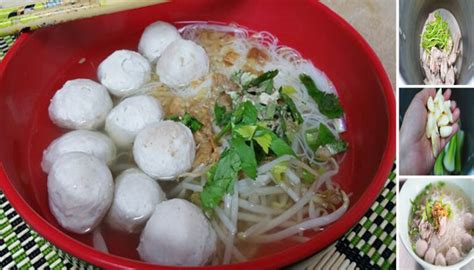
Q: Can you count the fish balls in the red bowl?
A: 10